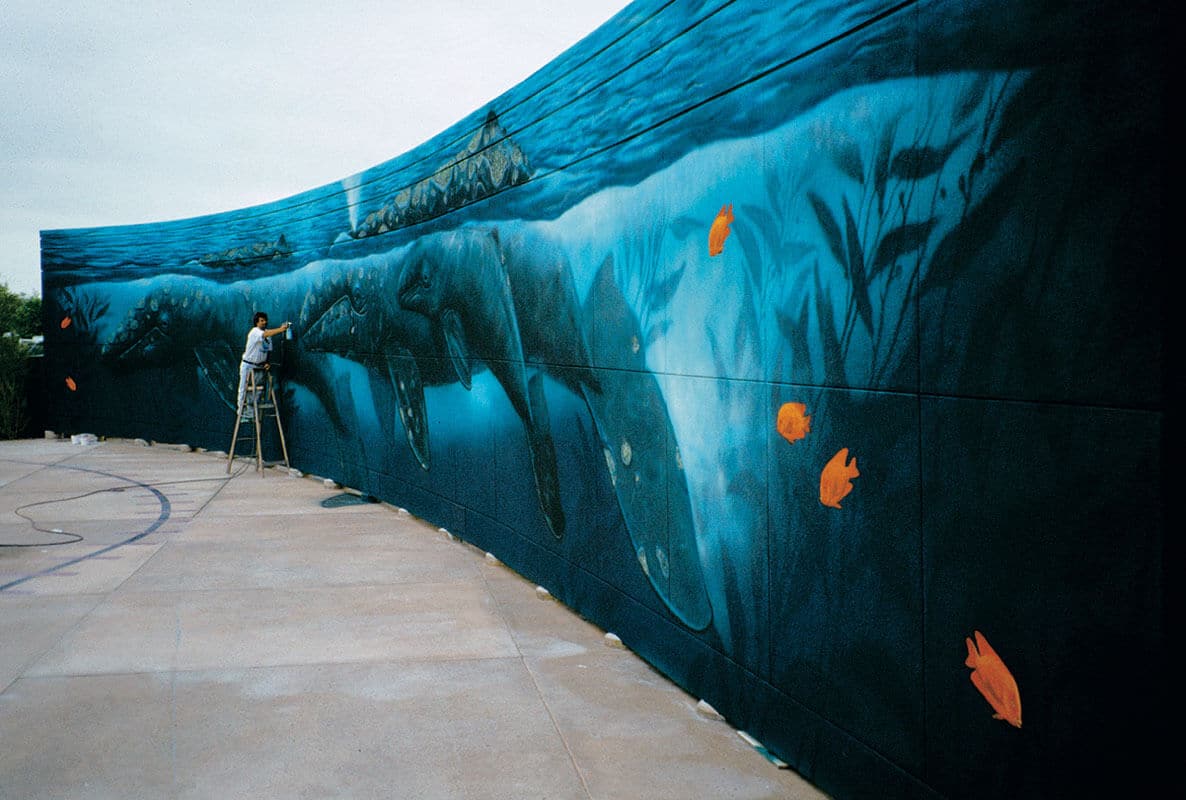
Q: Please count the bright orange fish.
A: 6